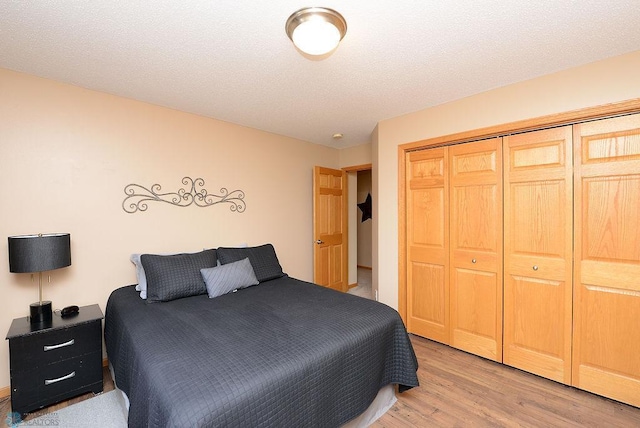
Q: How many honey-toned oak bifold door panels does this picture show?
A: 4